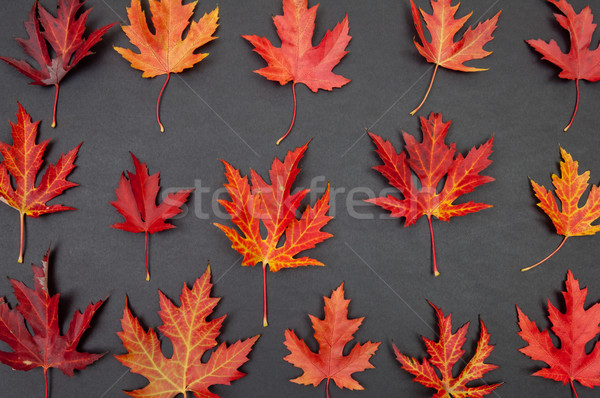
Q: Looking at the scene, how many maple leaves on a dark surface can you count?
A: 15